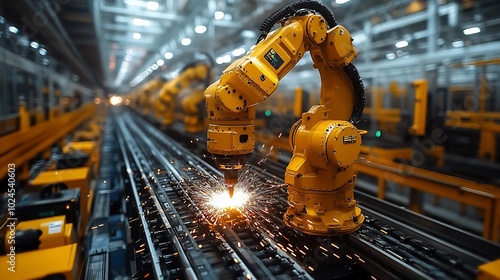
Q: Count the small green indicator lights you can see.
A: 2